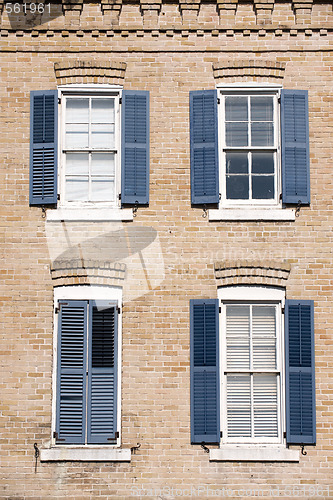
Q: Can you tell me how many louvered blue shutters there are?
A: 8